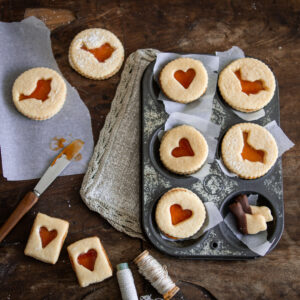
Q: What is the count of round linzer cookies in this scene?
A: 7